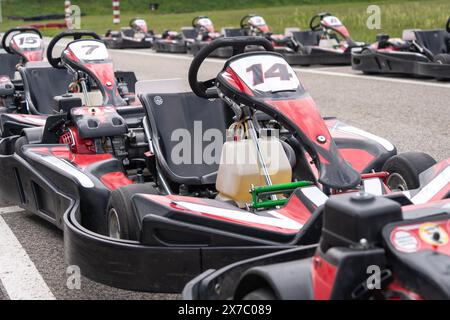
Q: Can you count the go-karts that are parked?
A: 9